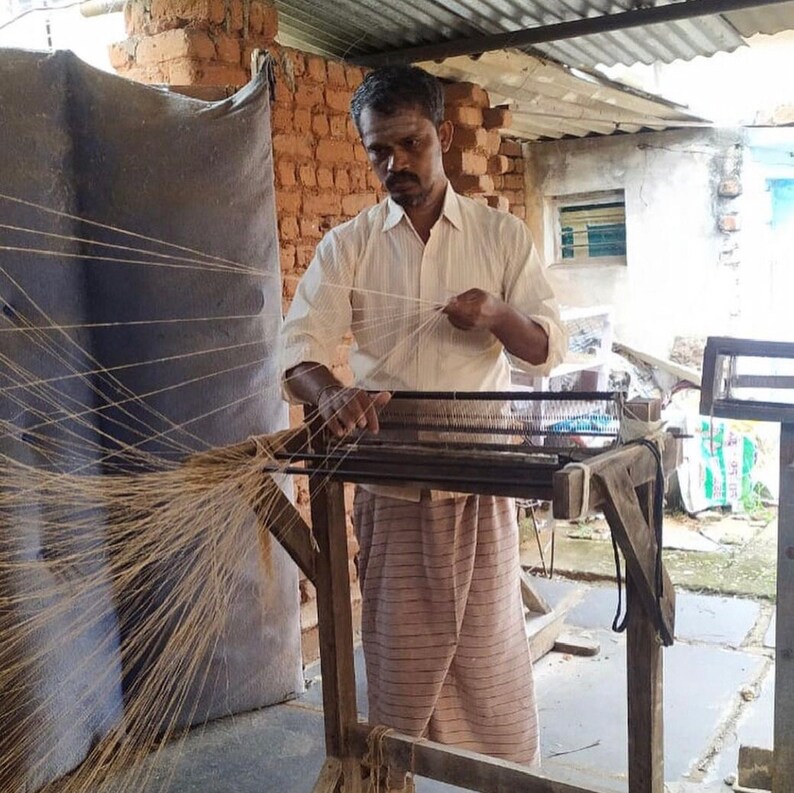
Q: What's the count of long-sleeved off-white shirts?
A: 1